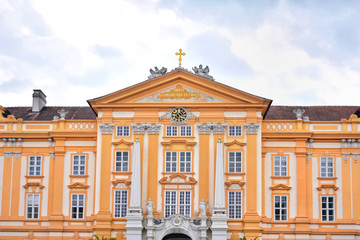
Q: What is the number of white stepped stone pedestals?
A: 2